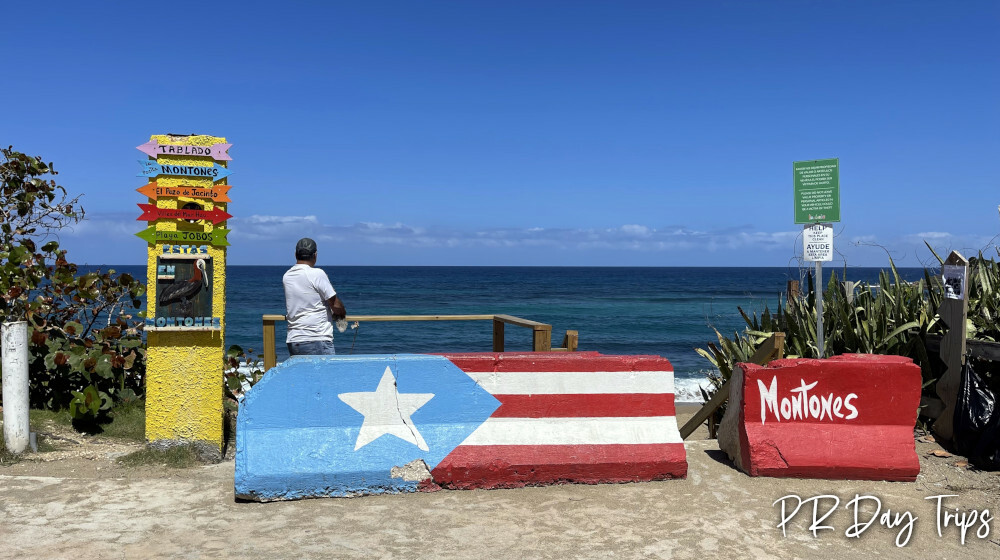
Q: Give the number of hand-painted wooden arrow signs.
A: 5